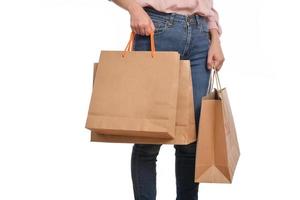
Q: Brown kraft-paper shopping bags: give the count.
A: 3